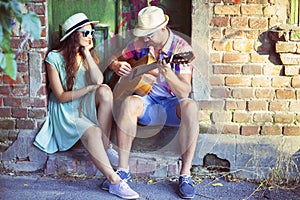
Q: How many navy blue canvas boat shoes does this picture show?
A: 2